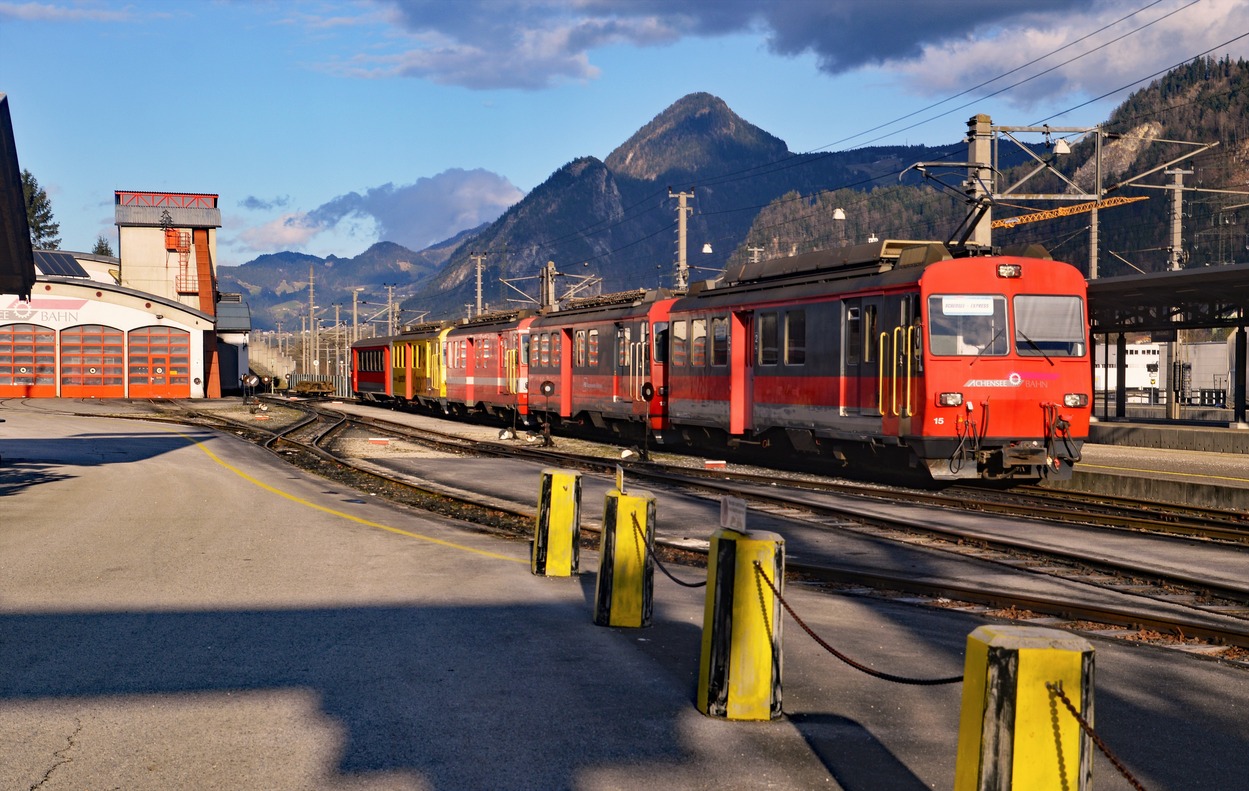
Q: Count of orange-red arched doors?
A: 3